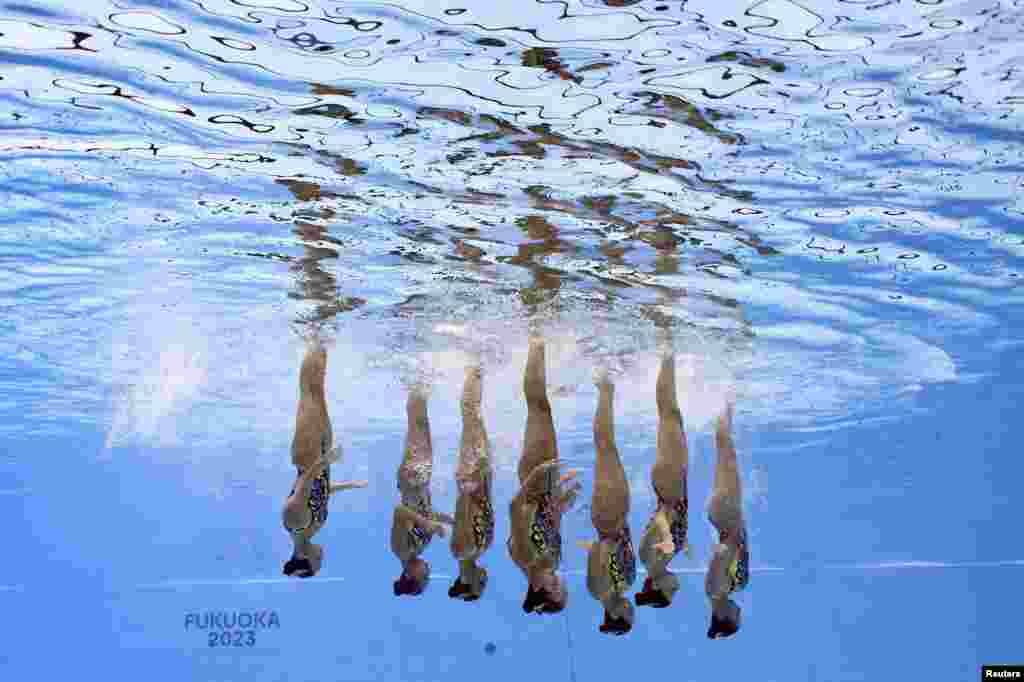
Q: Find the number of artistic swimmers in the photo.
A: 7